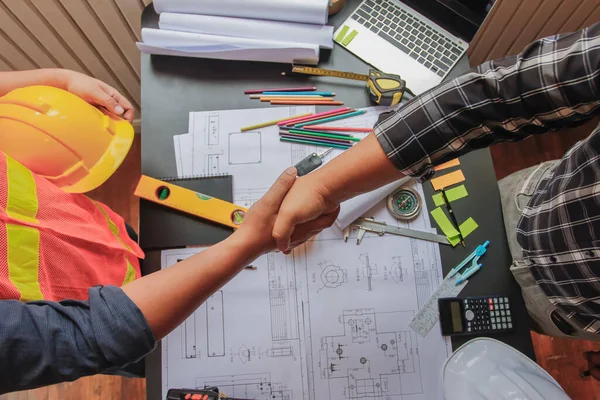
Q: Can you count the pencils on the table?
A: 15